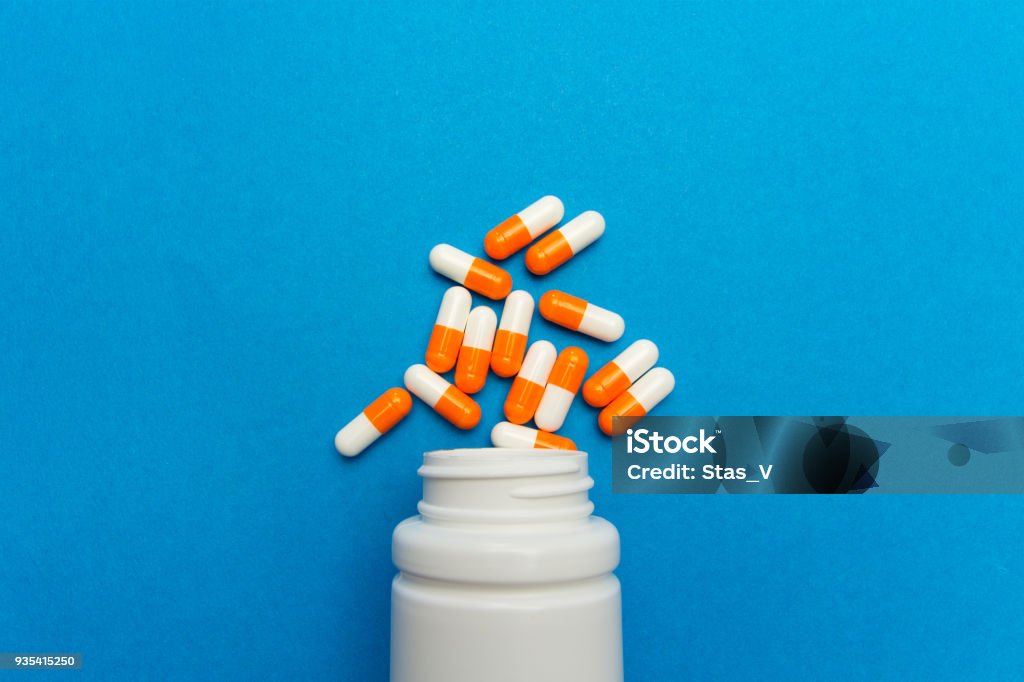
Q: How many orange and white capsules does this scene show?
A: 14